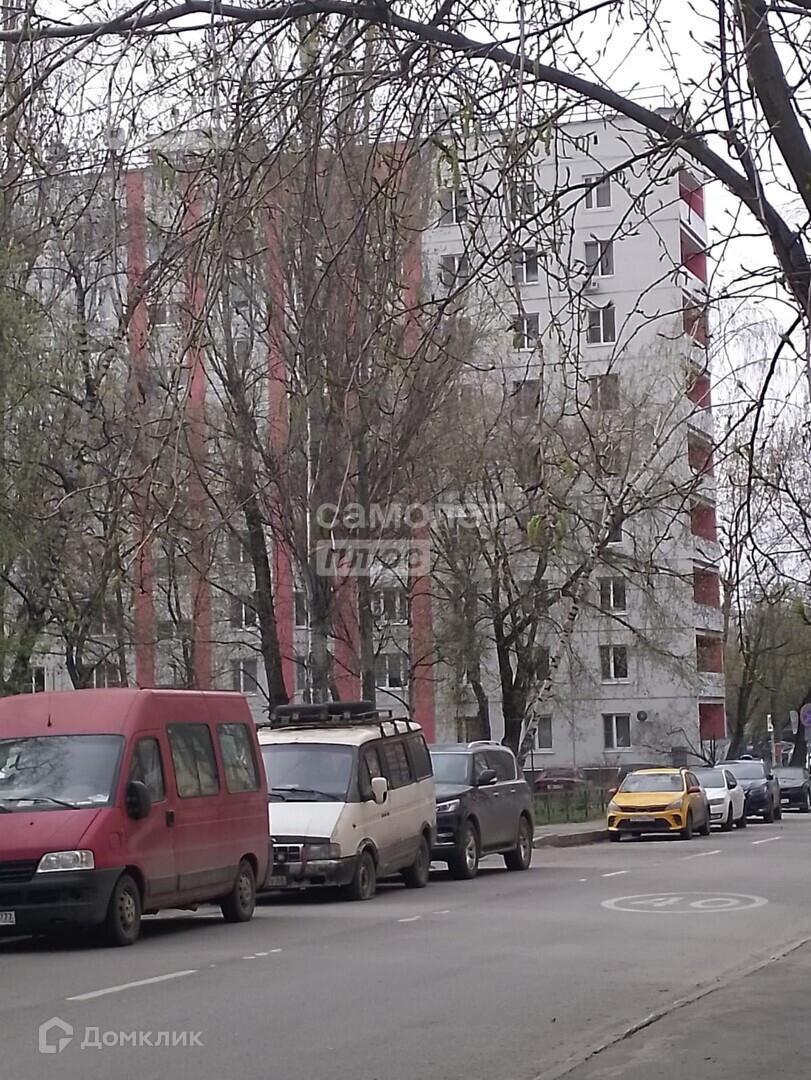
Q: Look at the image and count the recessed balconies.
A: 9